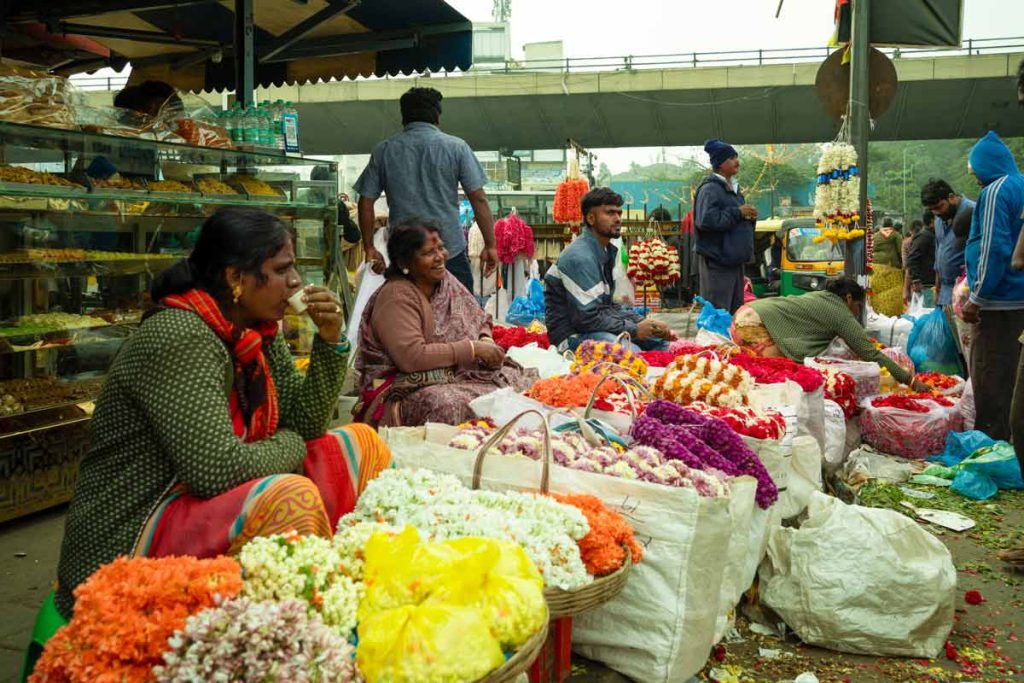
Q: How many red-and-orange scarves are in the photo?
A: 1